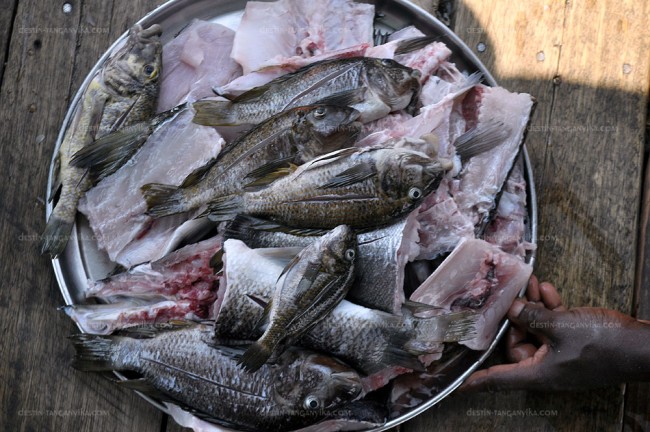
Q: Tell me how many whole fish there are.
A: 6